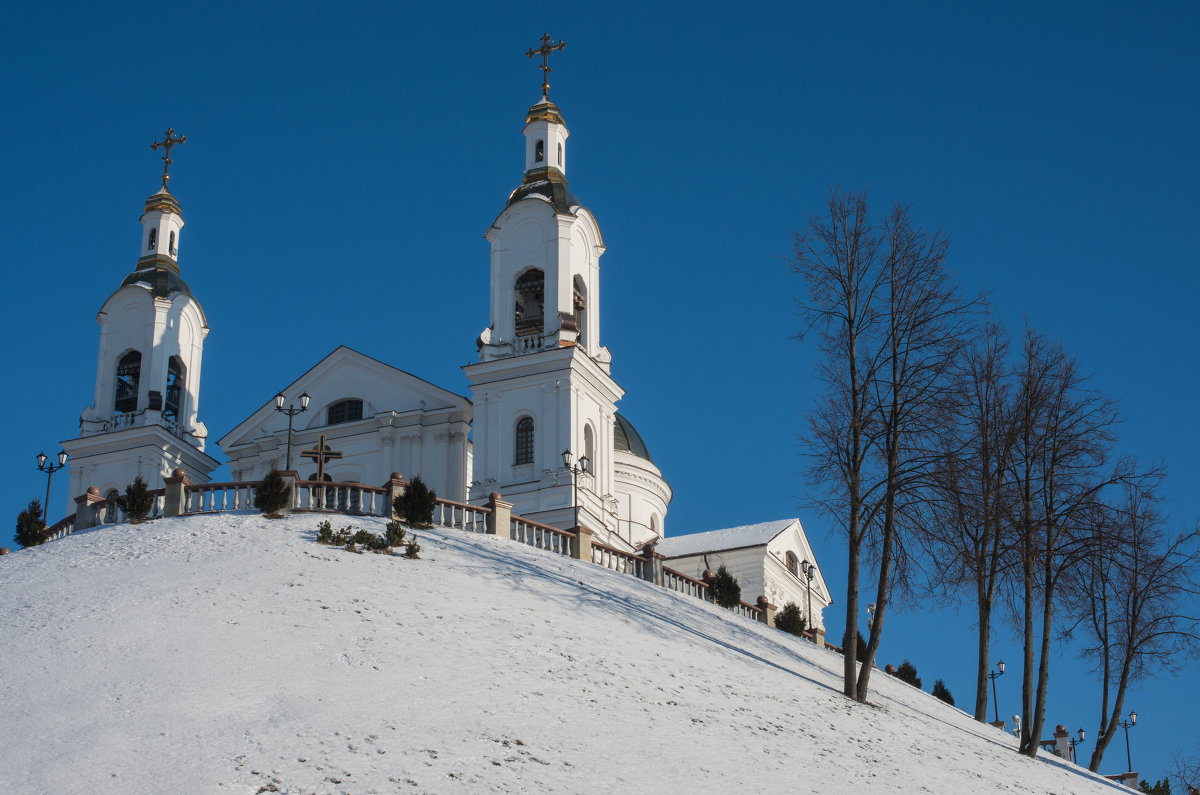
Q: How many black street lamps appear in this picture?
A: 7